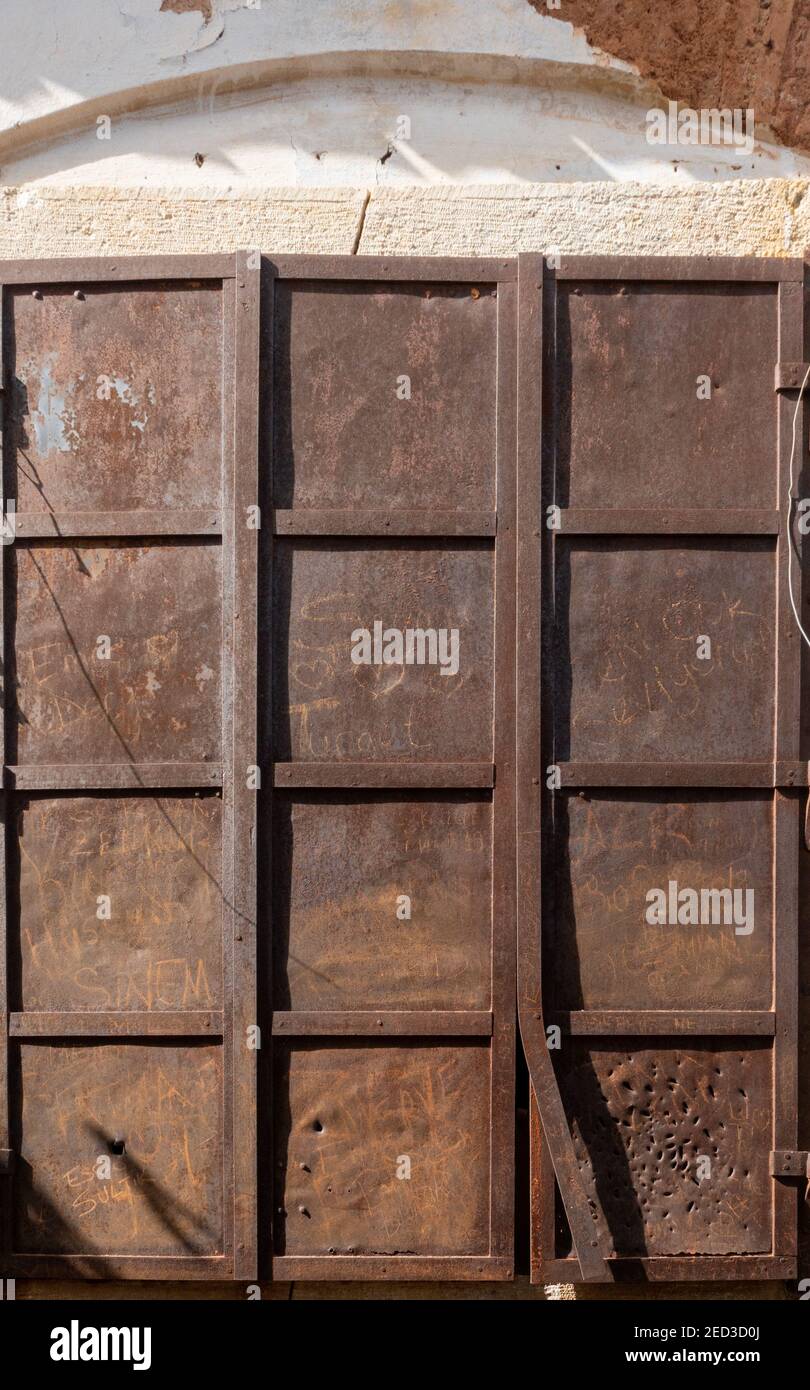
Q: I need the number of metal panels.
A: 12